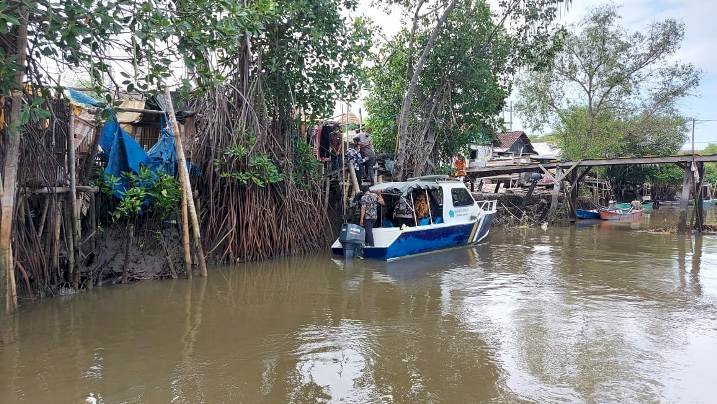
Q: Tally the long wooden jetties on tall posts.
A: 1